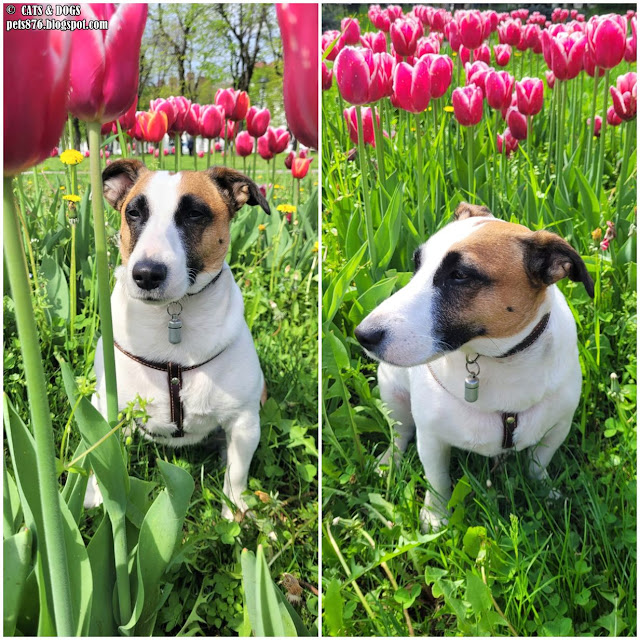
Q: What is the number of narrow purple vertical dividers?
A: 0